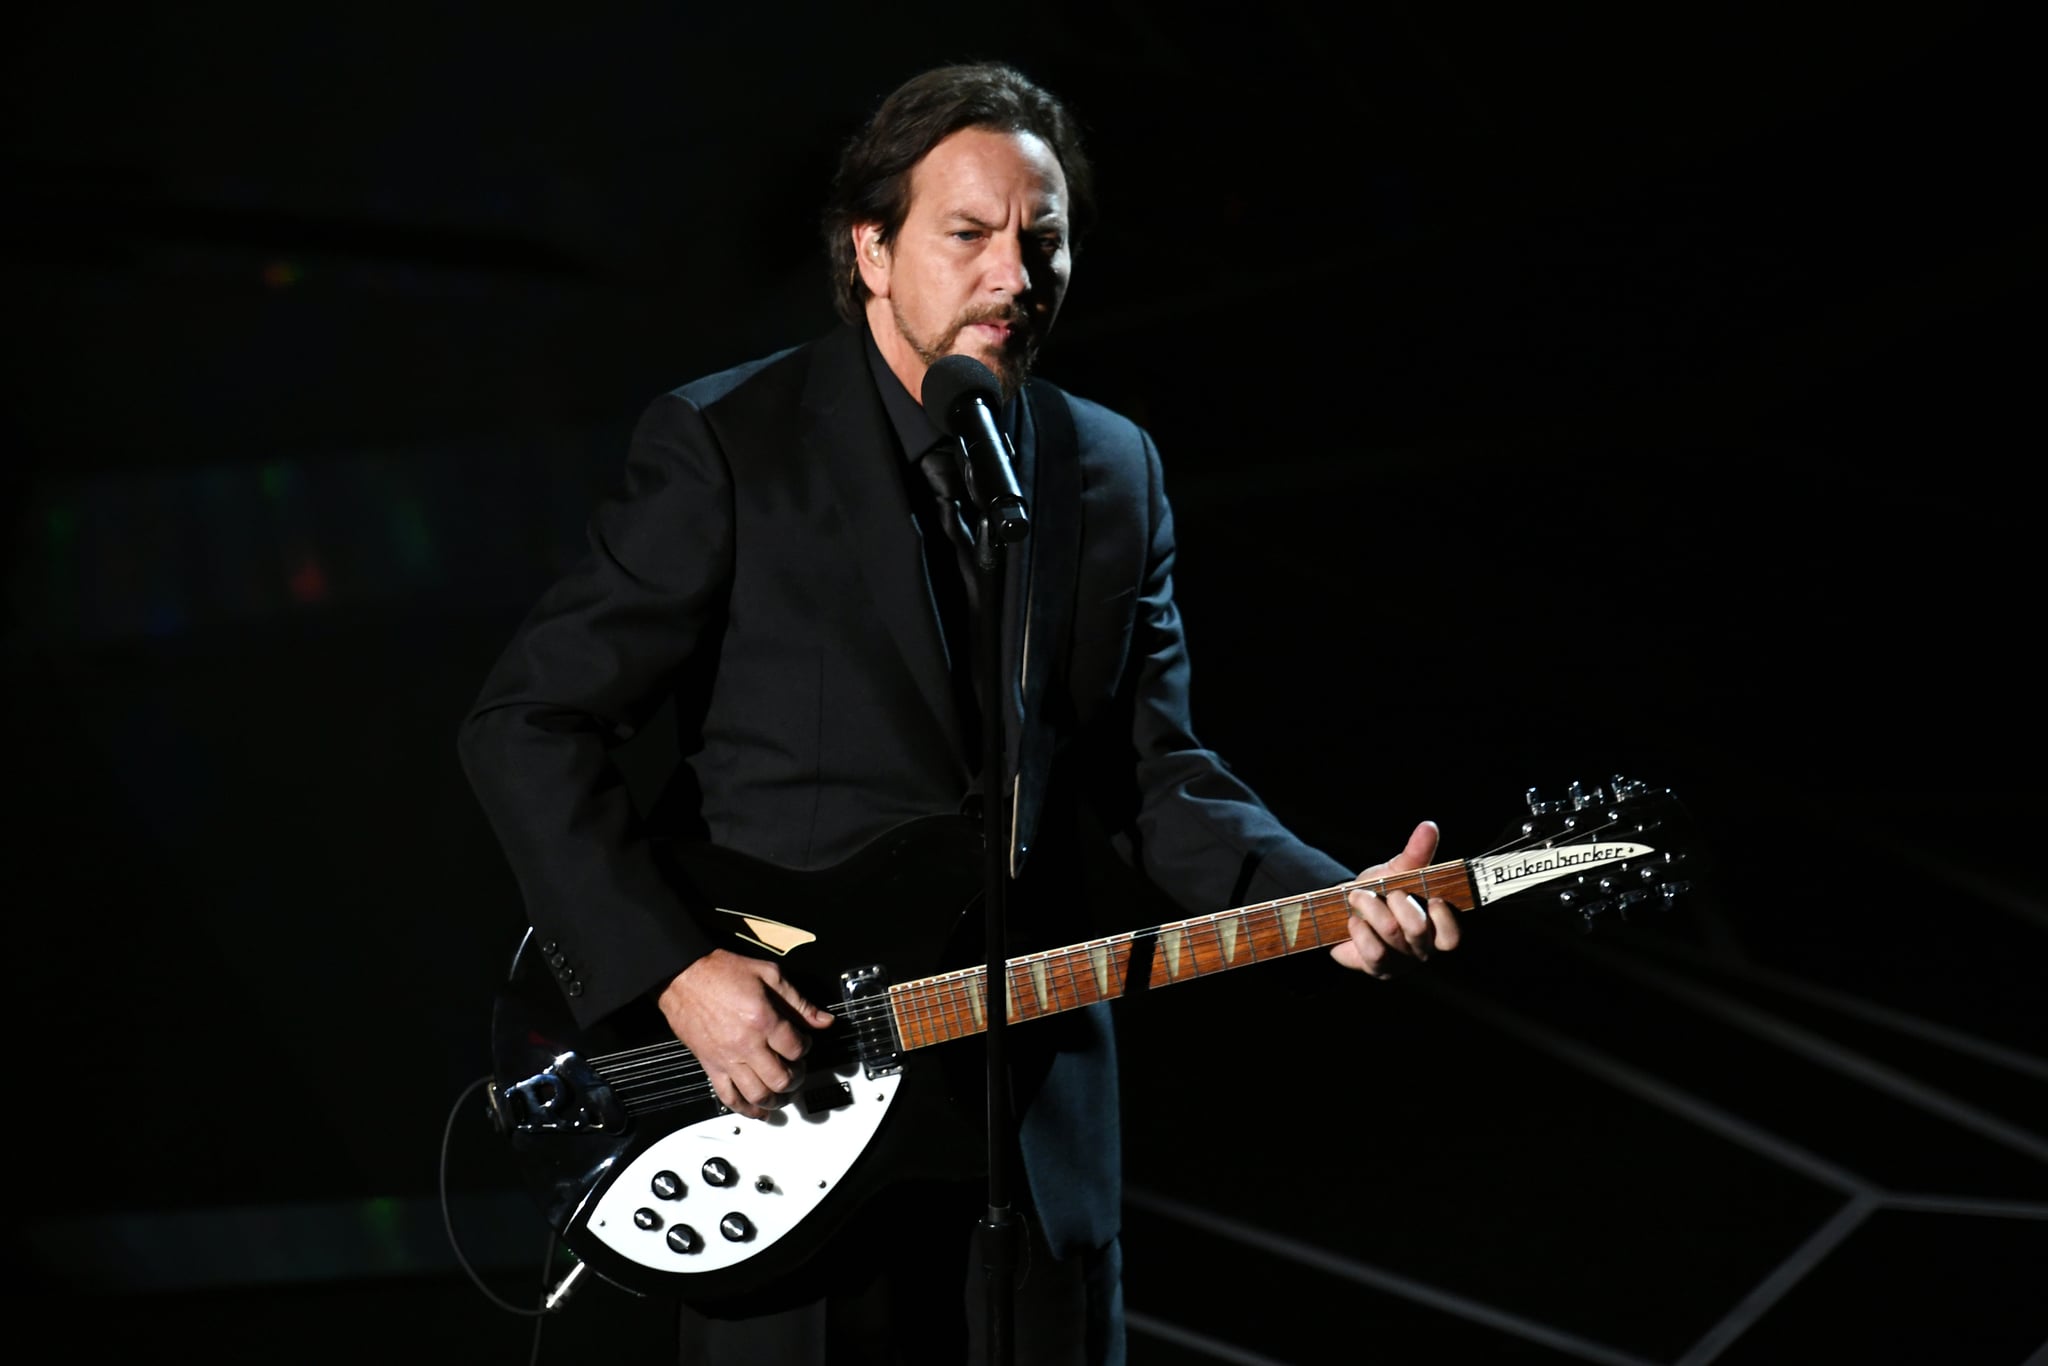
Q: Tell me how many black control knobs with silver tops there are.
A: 5